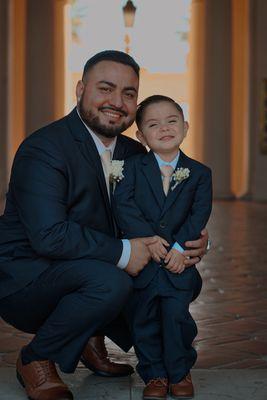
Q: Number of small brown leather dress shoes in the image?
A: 2